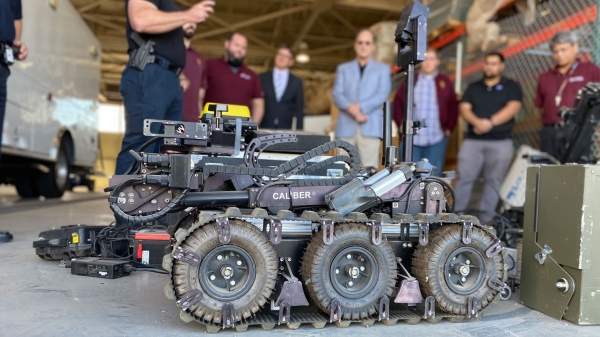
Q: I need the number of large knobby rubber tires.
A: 3